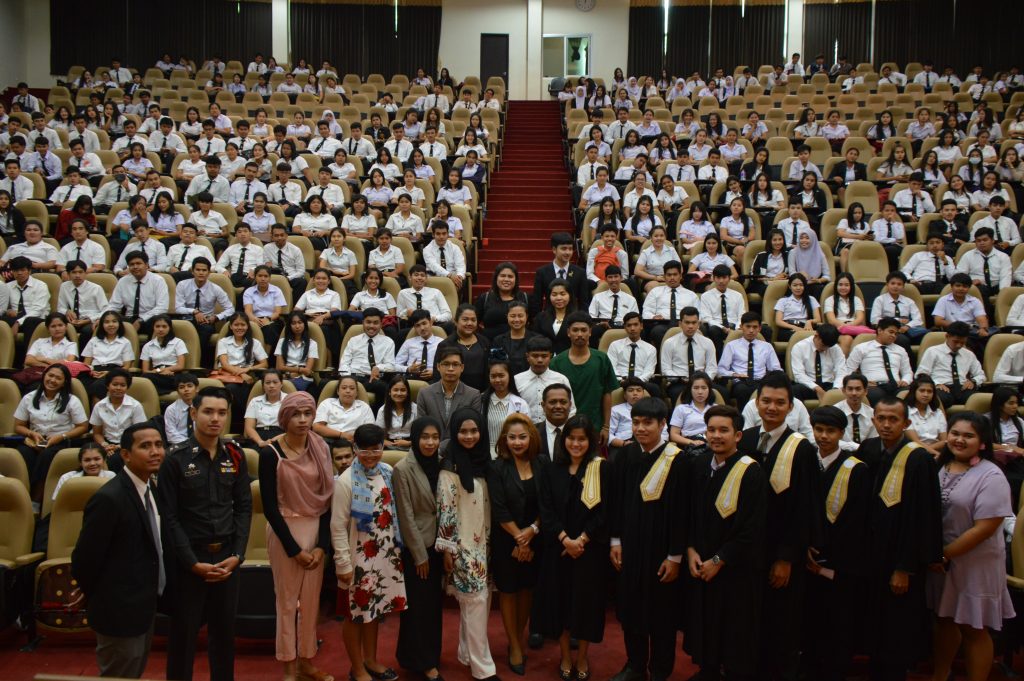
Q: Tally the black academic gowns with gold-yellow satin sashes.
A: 6